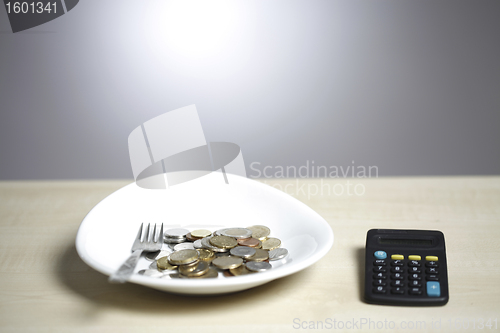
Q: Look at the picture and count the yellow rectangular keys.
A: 3